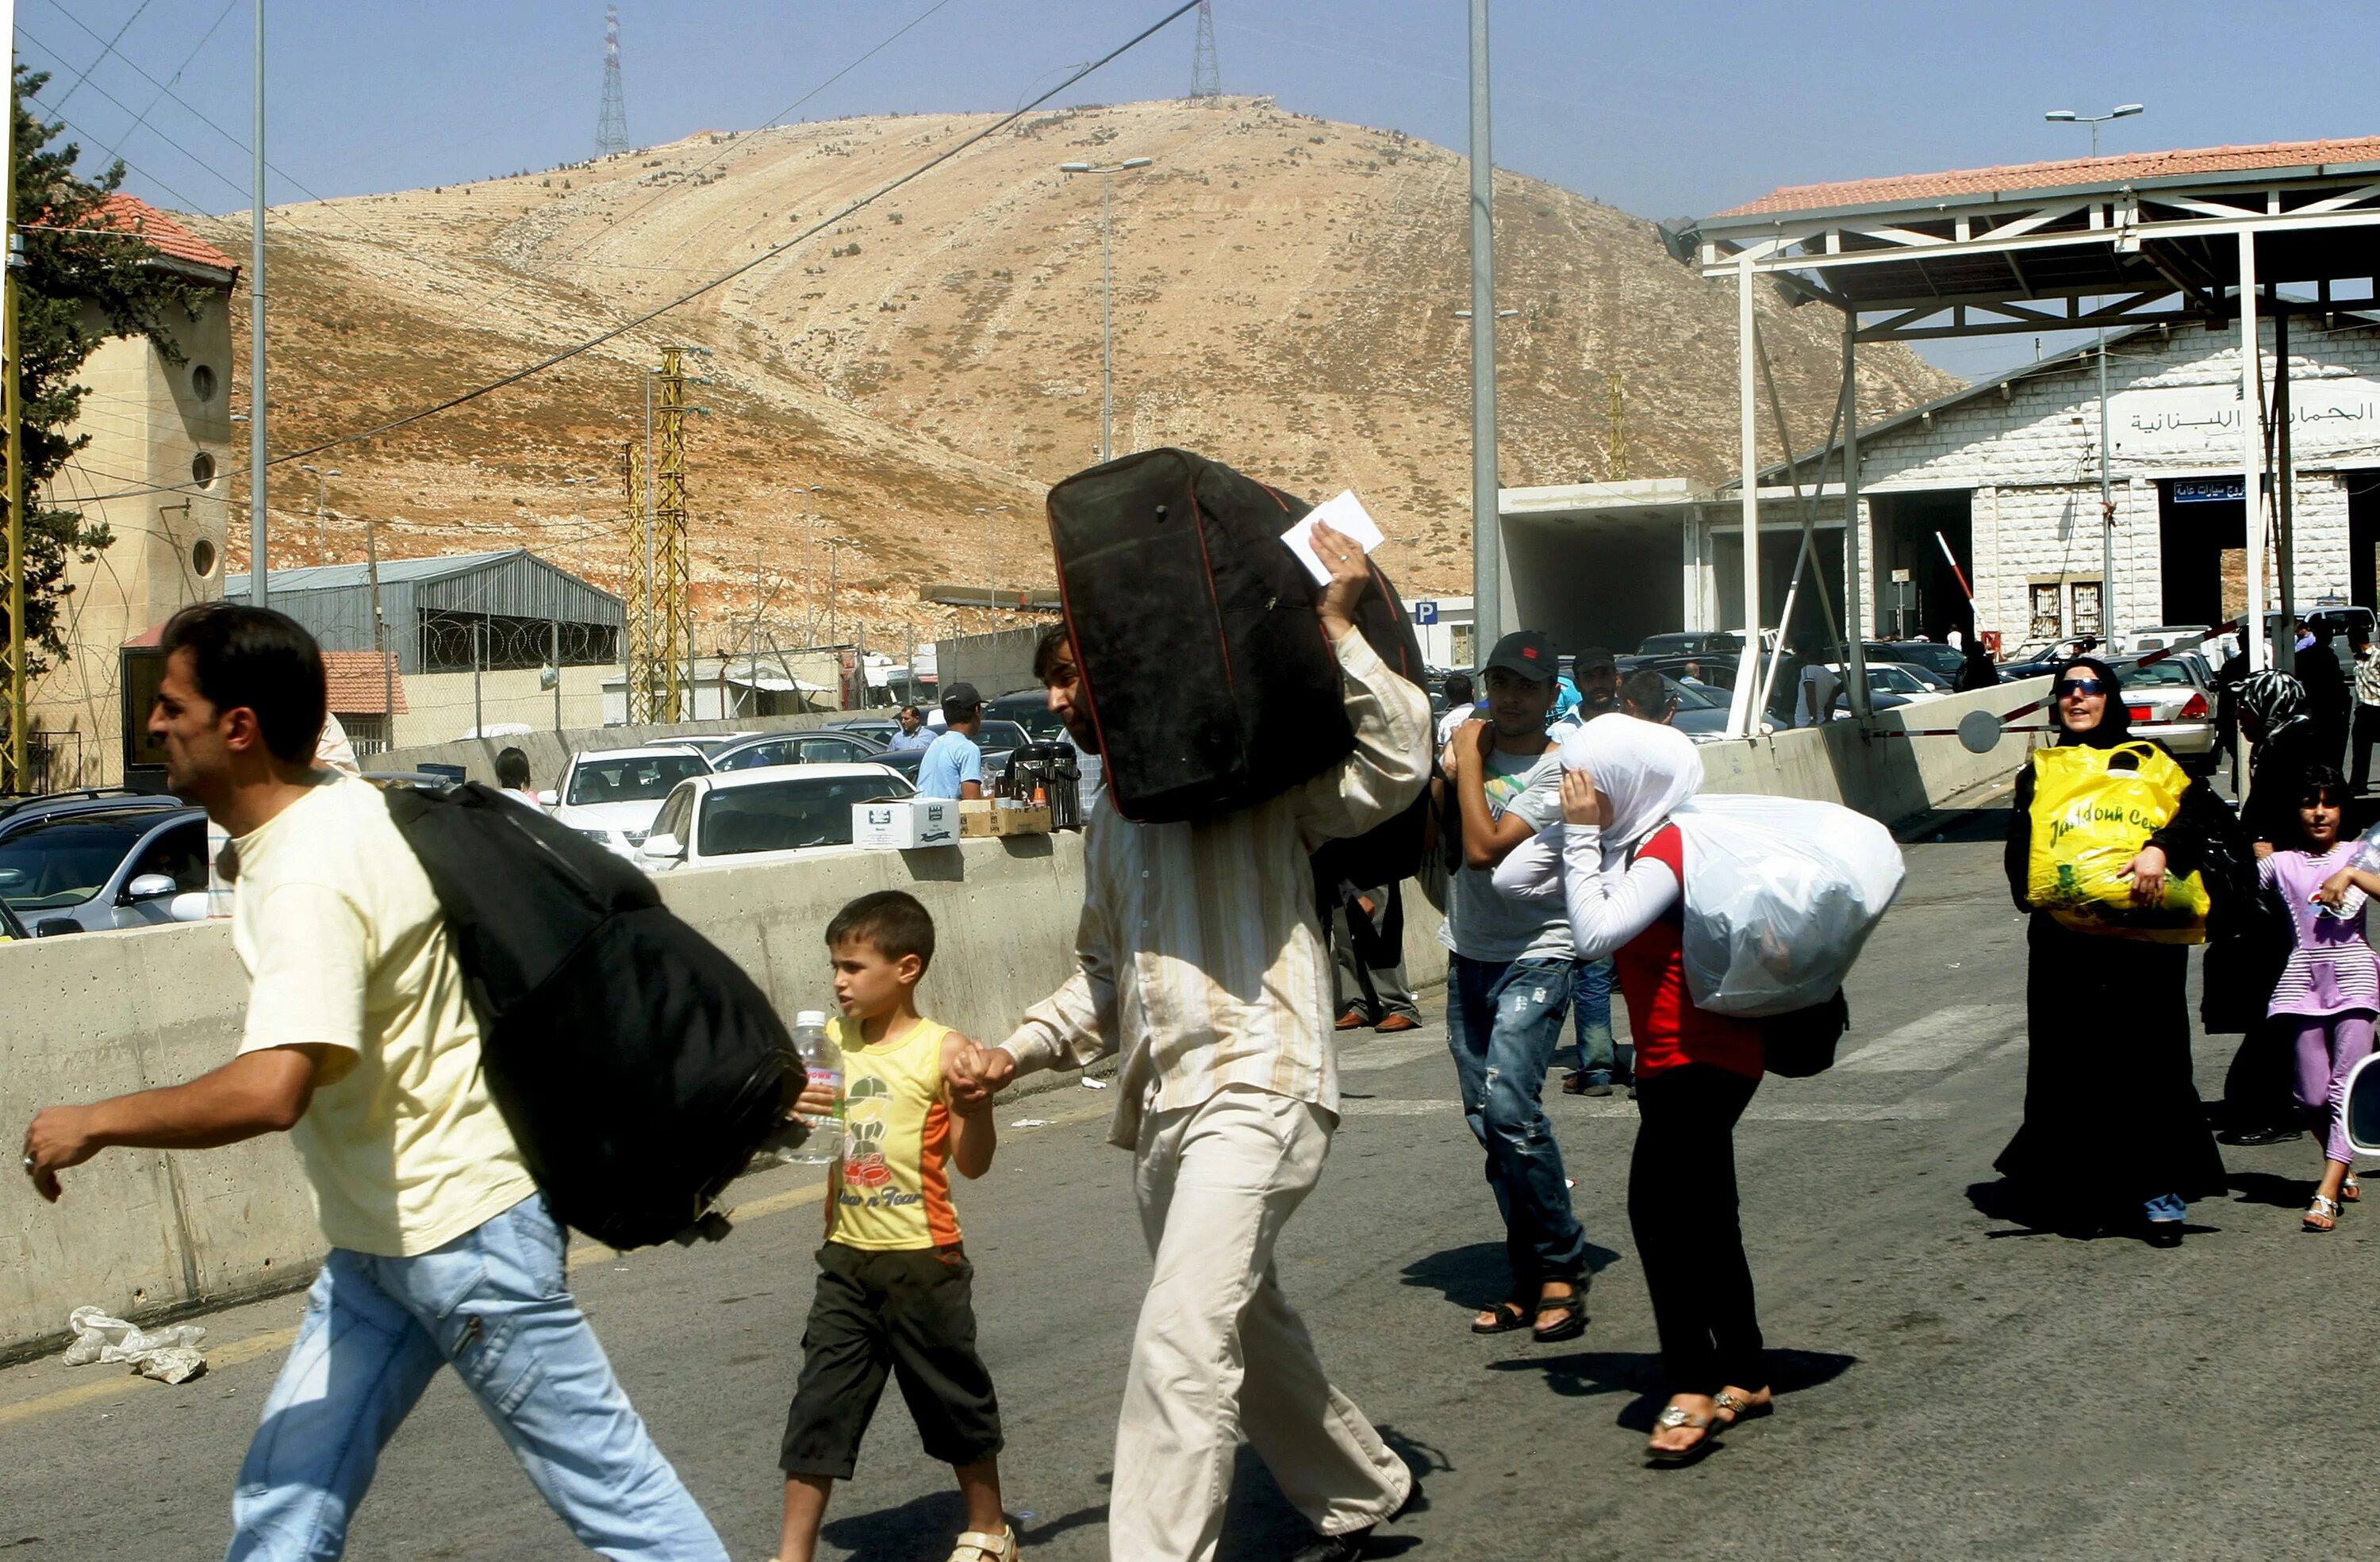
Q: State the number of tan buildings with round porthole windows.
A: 1